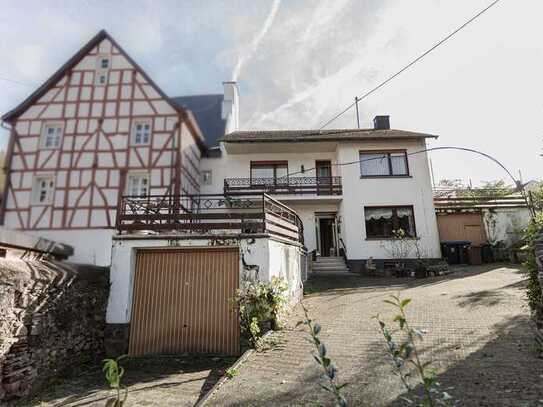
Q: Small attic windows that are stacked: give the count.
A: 2